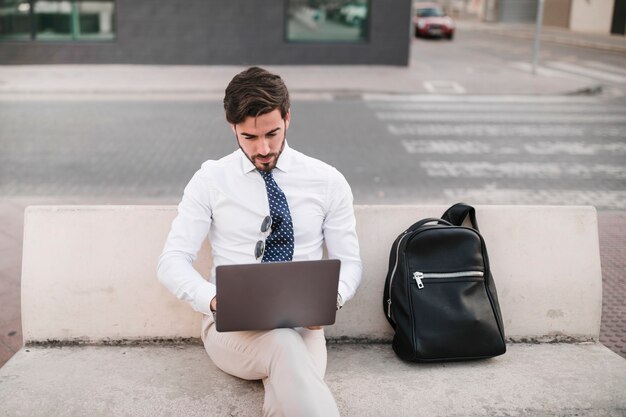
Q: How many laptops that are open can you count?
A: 1